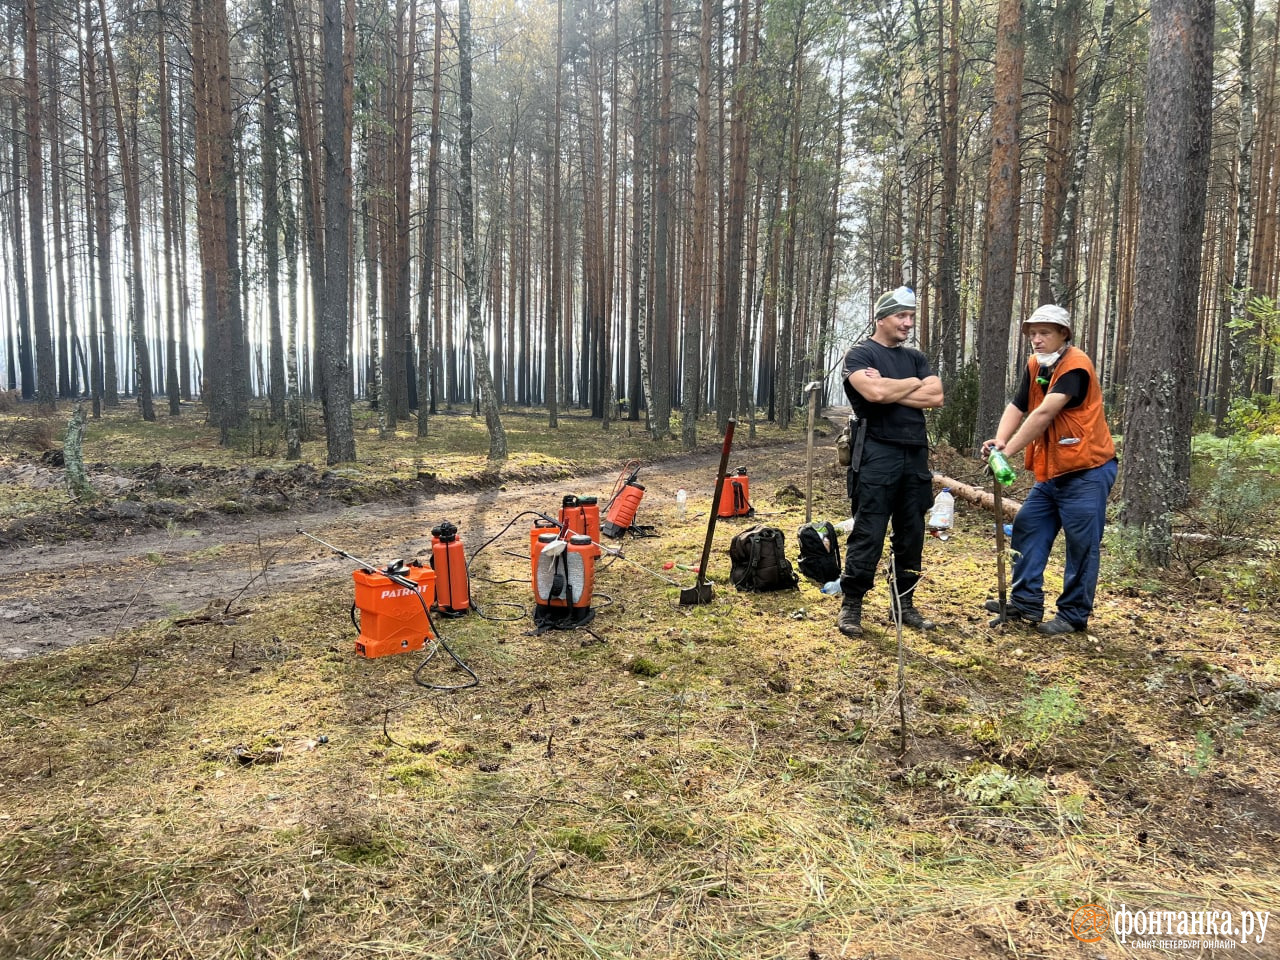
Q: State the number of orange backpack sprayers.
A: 7